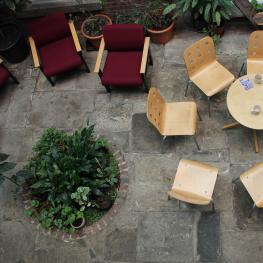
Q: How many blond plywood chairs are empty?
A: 5